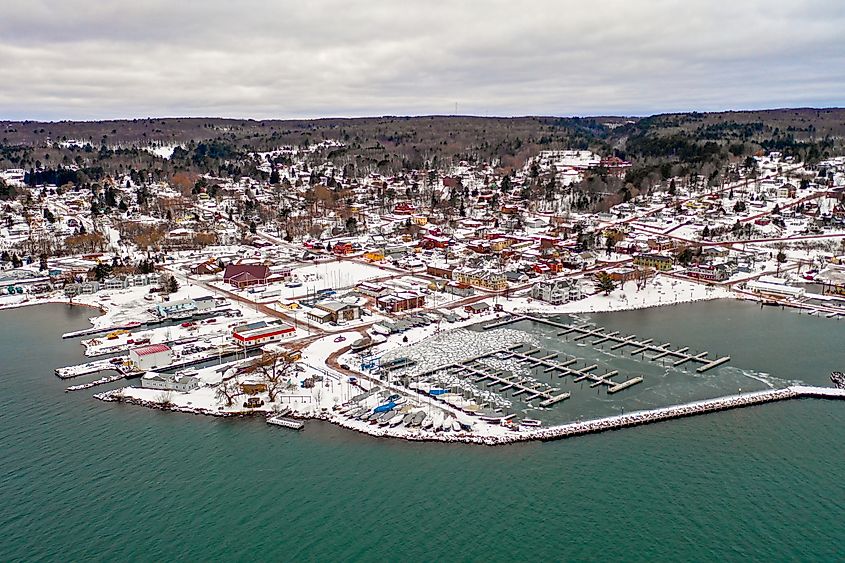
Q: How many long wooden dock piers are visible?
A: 3